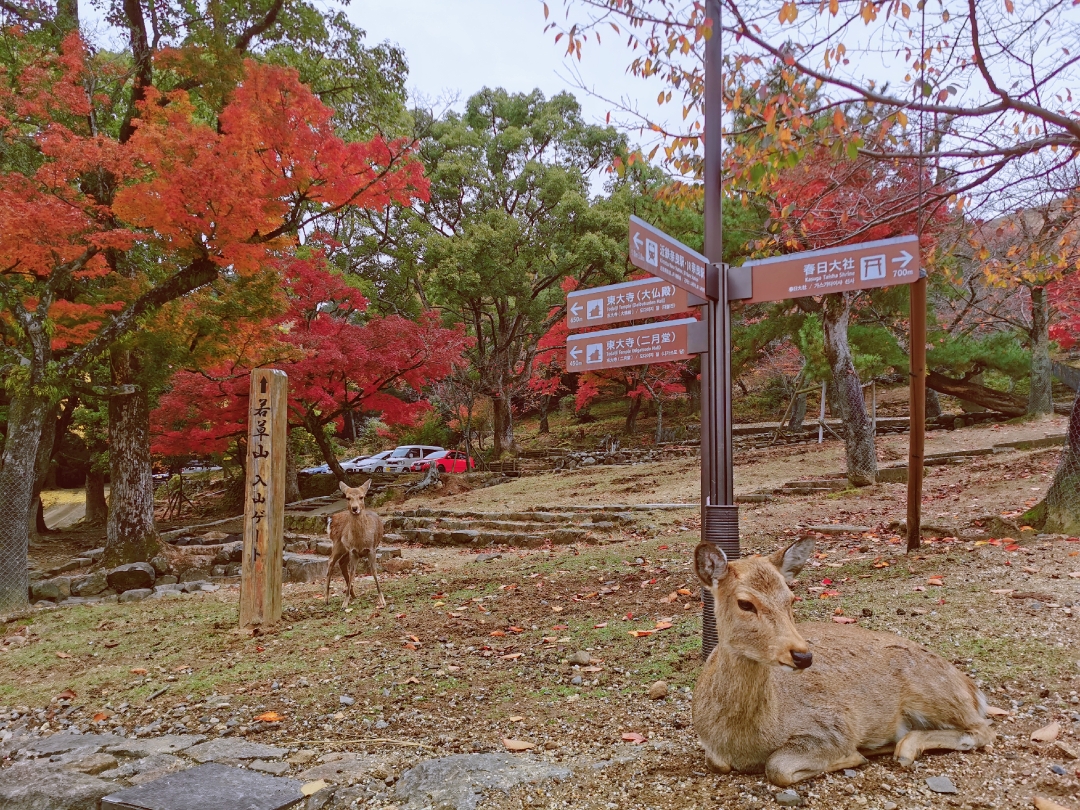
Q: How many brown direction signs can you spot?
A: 4